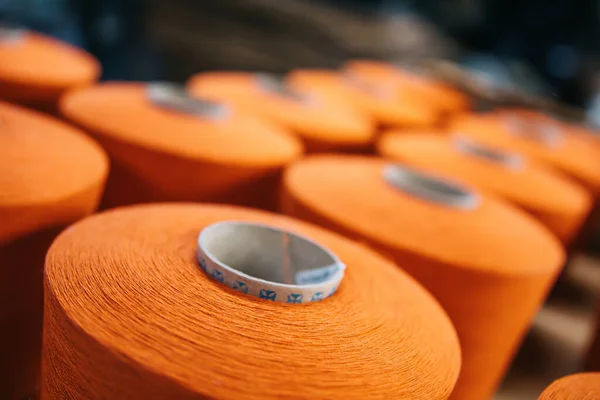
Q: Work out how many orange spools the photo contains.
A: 11